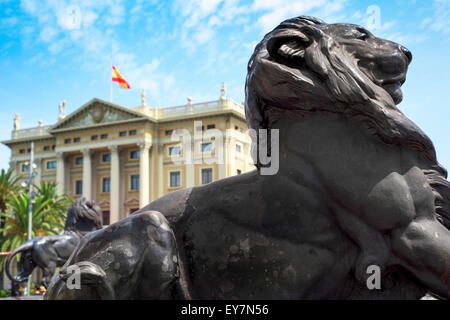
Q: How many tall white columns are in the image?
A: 4